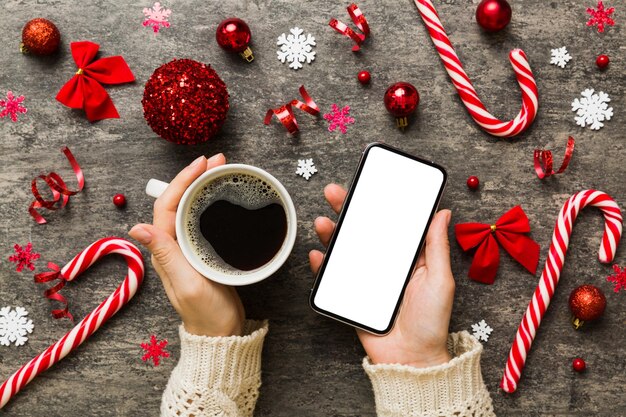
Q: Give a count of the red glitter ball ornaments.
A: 3